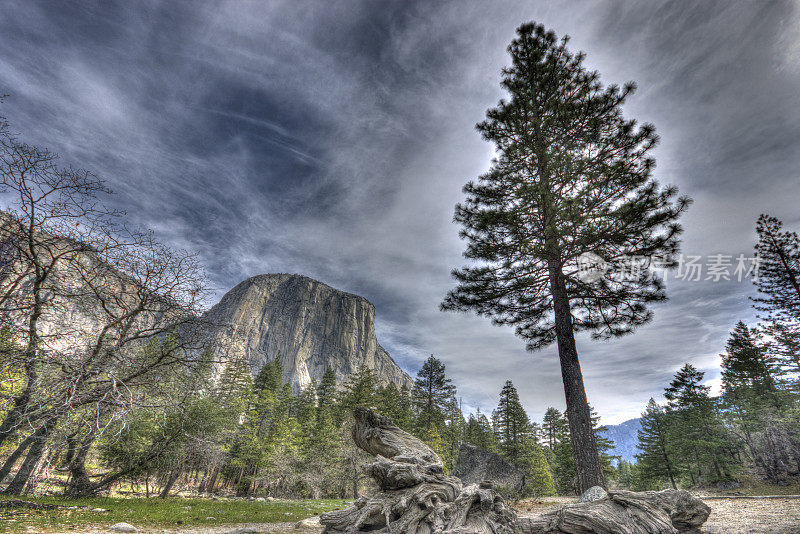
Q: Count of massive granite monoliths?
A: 1